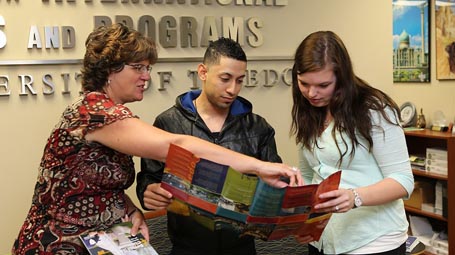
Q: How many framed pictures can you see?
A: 2